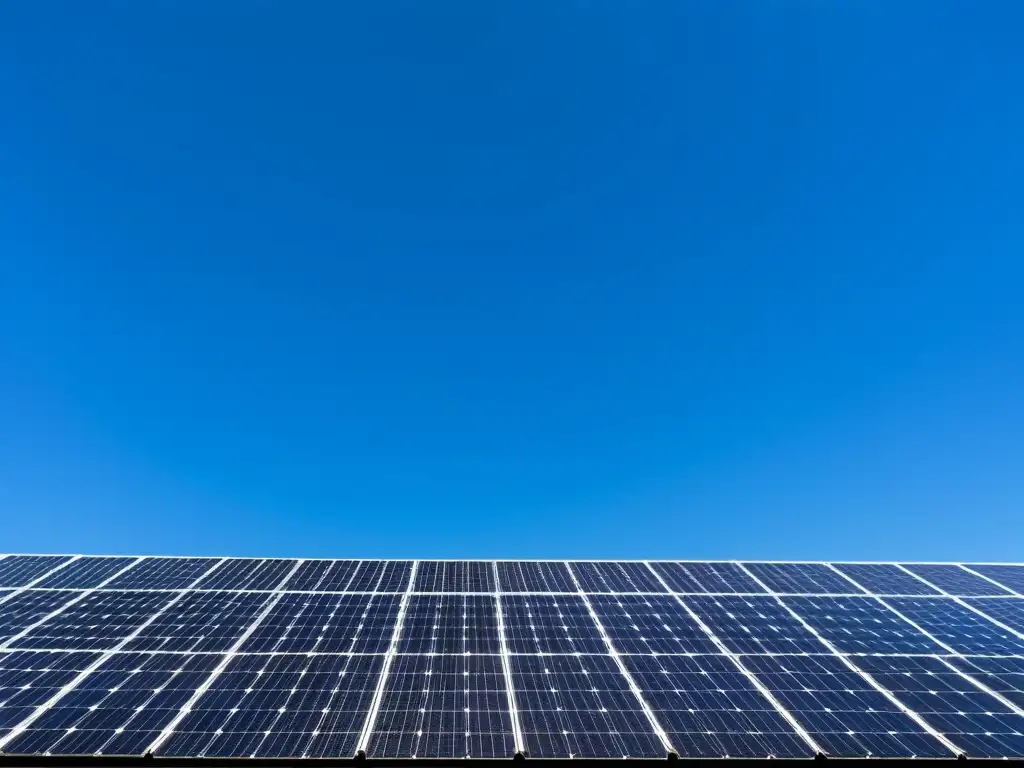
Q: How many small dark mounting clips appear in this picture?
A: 6